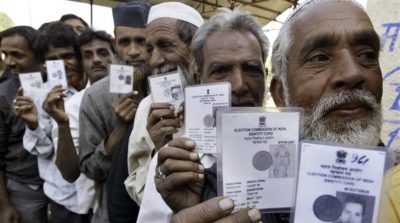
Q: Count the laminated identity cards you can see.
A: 7